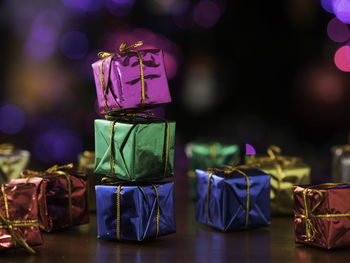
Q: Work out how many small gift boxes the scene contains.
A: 12